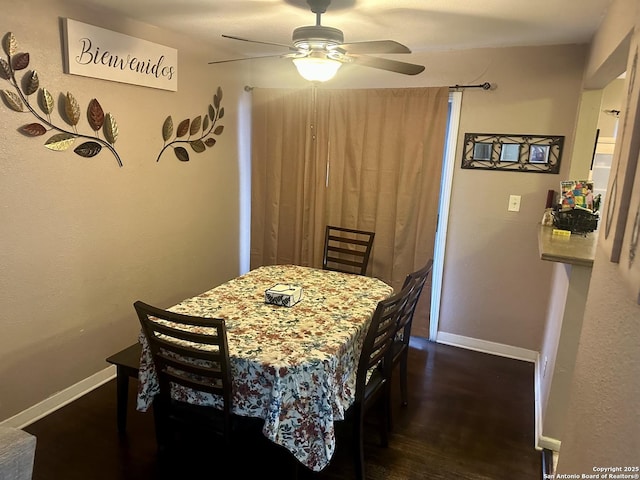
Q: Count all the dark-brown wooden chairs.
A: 4